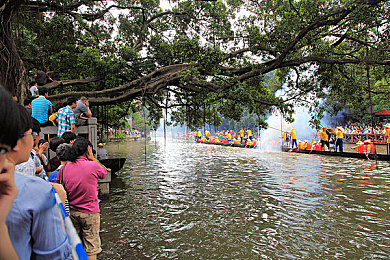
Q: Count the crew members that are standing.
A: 11